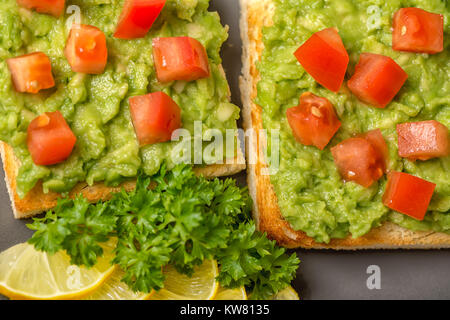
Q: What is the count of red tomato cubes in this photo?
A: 14